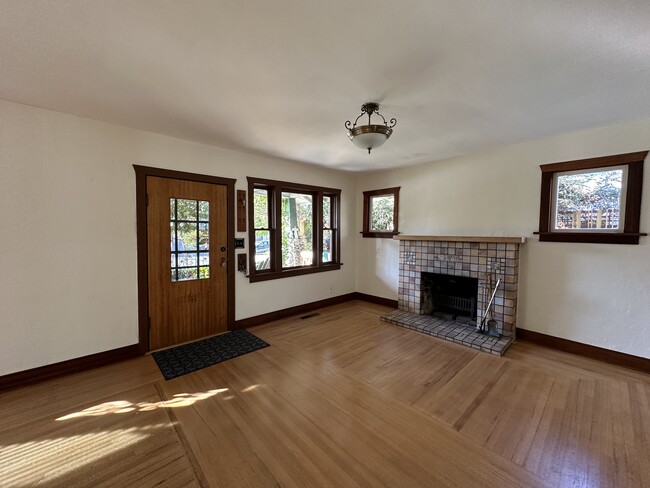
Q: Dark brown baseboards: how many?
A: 4